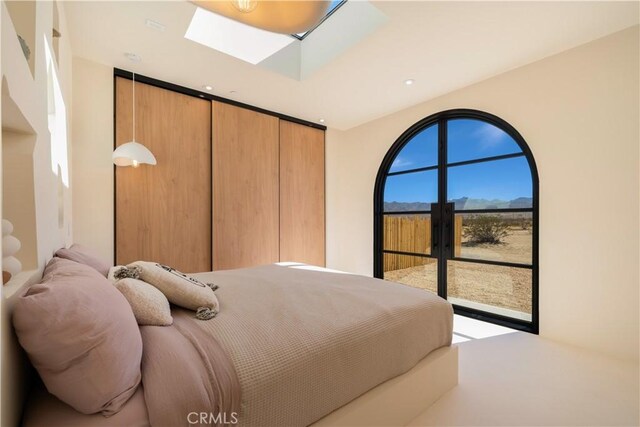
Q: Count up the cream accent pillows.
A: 2